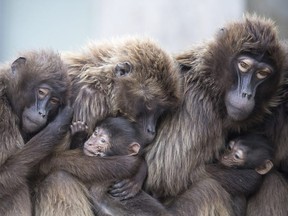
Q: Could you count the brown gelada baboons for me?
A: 5